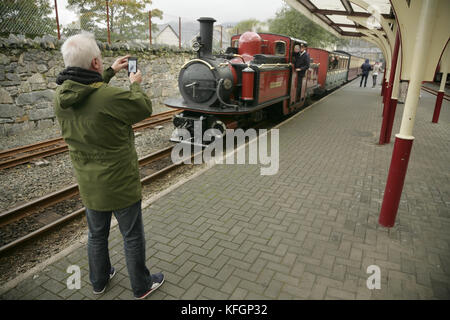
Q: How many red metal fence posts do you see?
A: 5